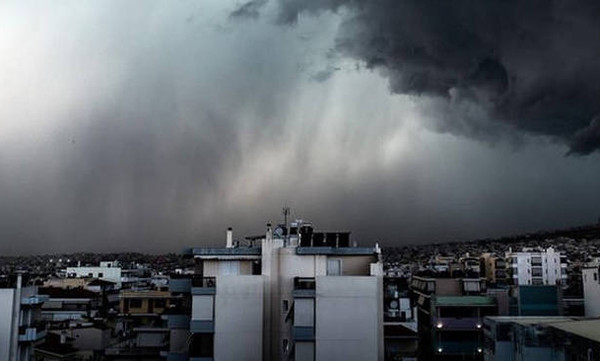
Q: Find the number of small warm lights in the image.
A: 4